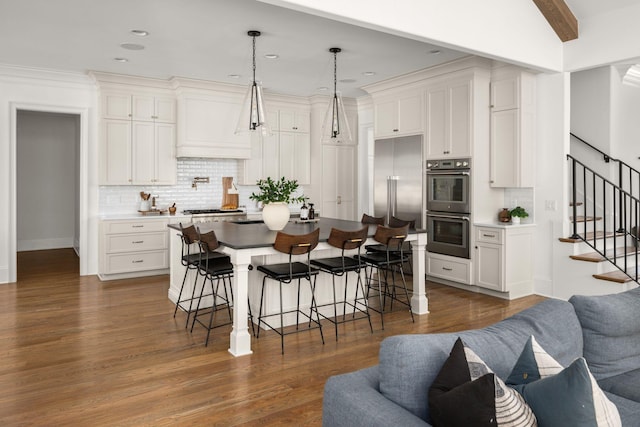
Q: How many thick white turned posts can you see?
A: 2